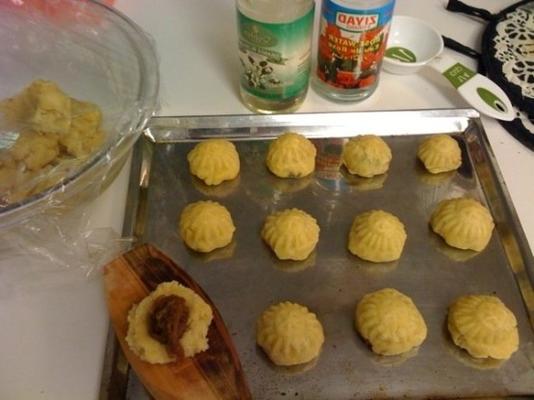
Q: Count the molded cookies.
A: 11